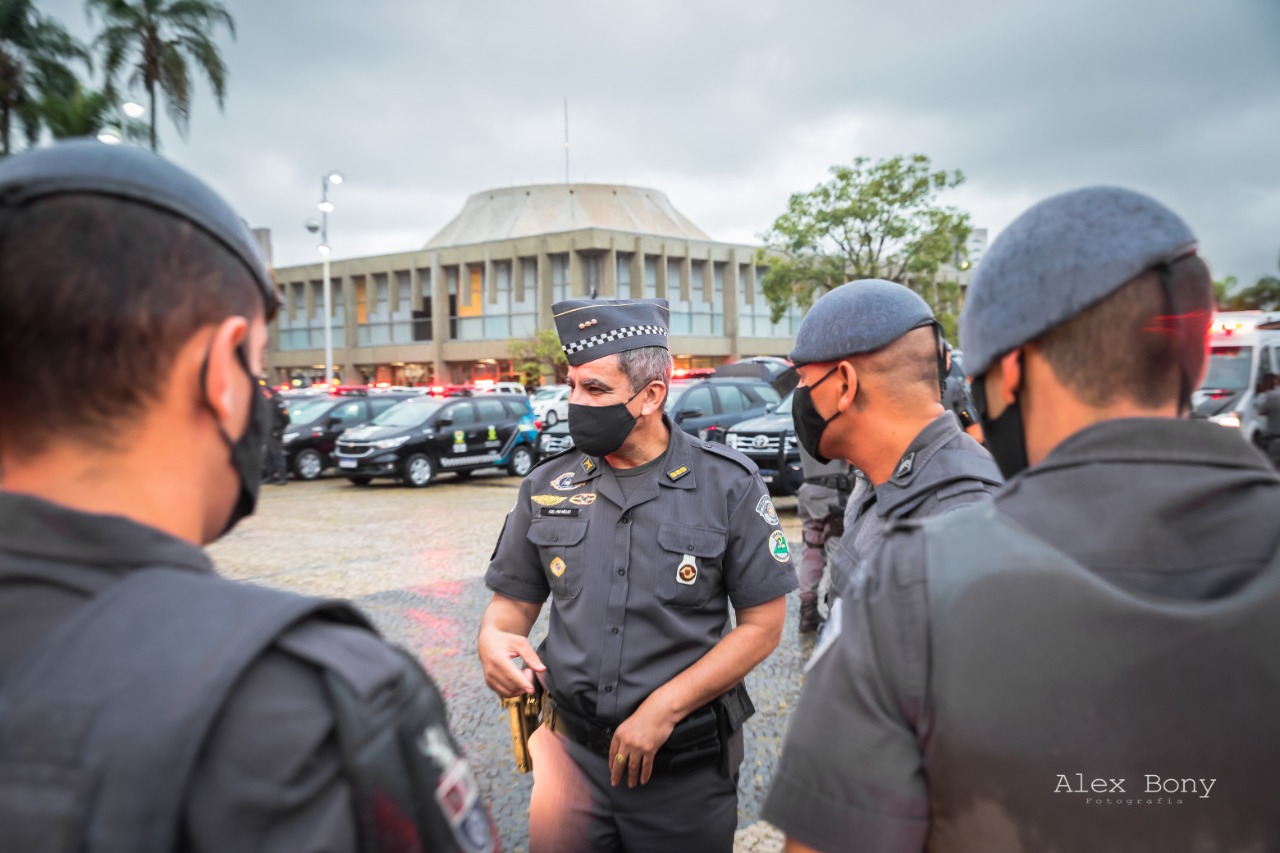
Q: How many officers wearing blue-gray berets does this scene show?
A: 3